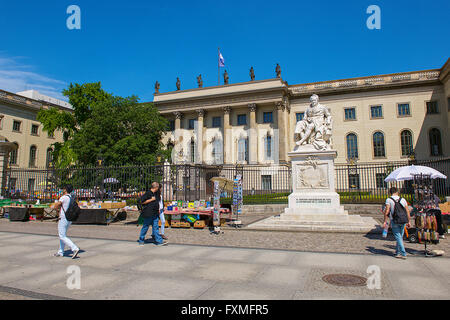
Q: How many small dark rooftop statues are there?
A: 6